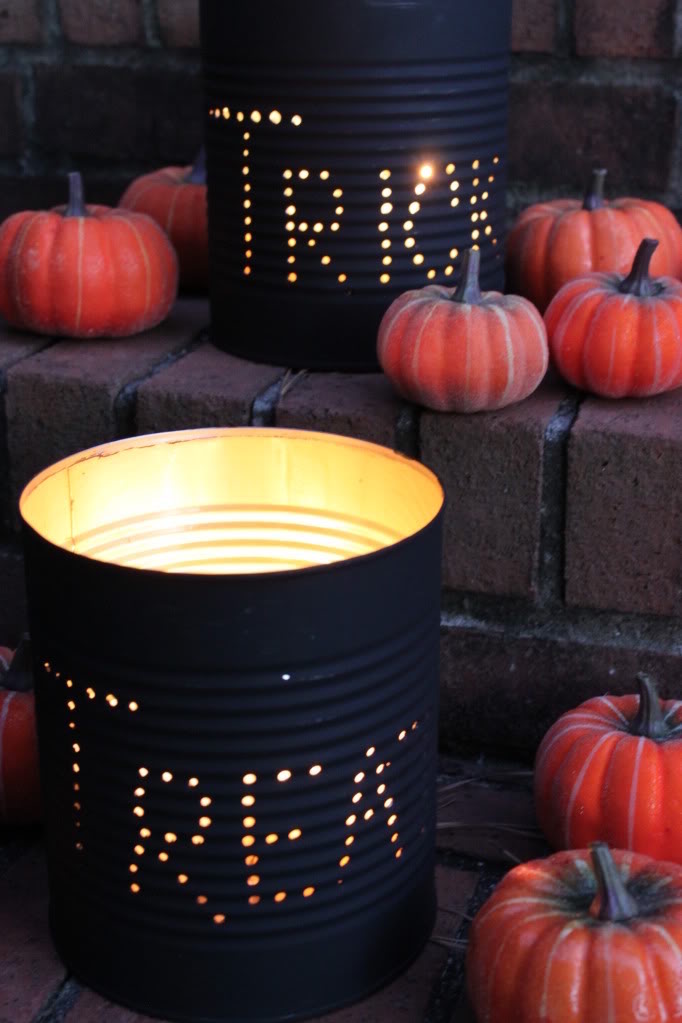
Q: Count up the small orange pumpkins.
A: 8